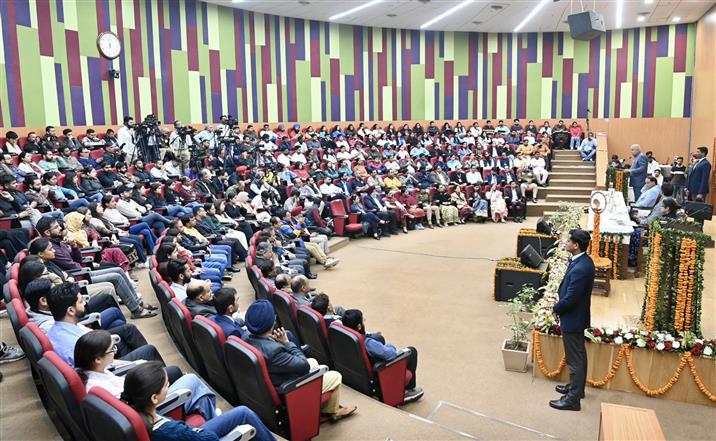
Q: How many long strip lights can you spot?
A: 4